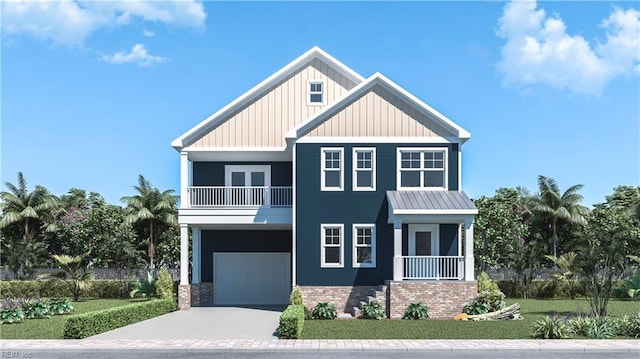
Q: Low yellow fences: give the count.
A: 0